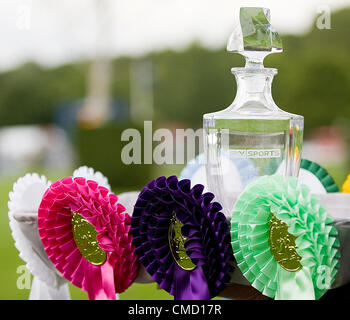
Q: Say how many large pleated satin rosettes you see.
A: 3